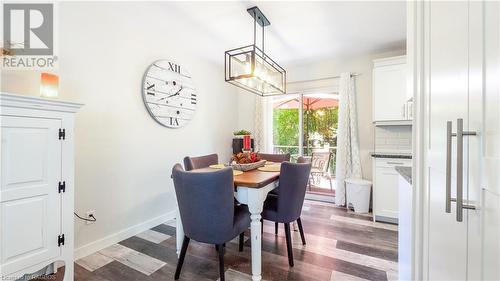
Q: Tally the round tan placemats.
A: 4